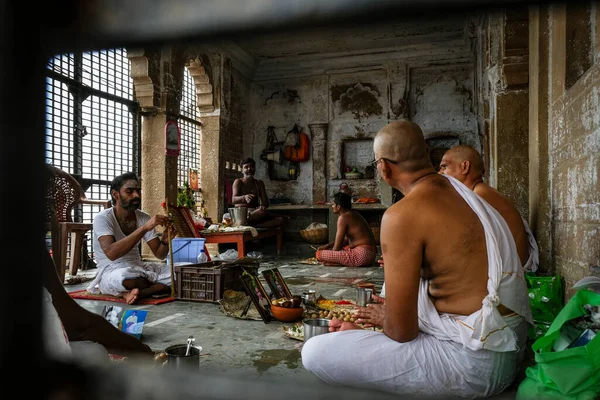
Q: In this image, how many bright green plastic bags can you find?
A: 2